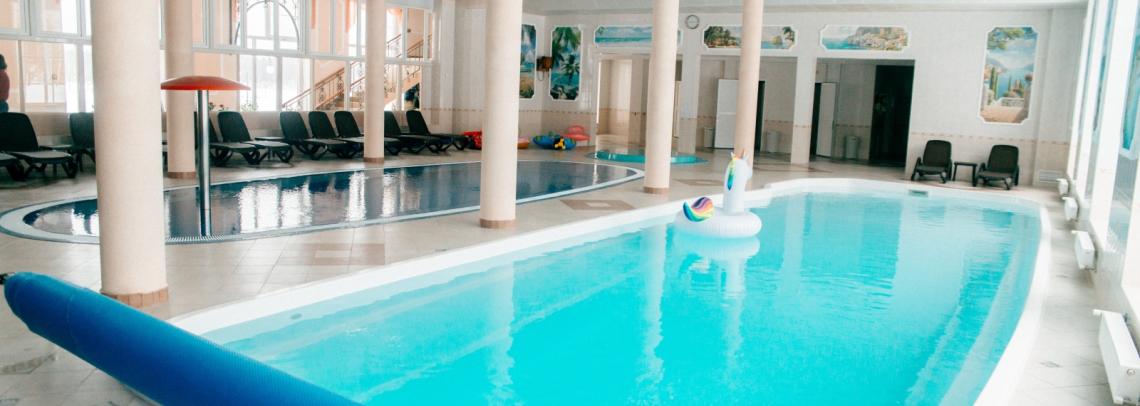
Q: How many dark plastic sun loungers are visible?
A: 12